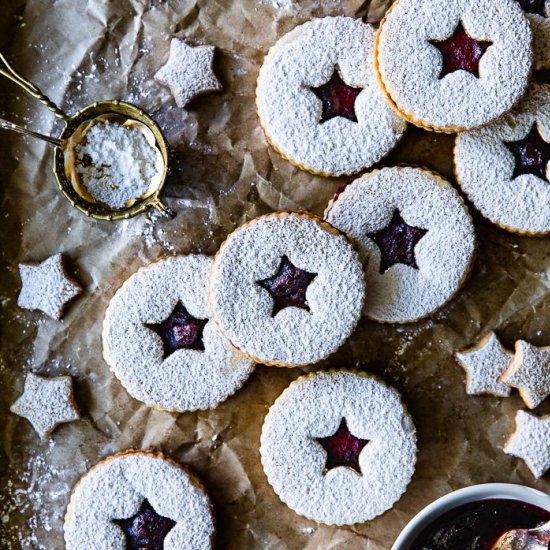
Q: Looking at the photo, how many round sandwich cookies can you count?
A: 9